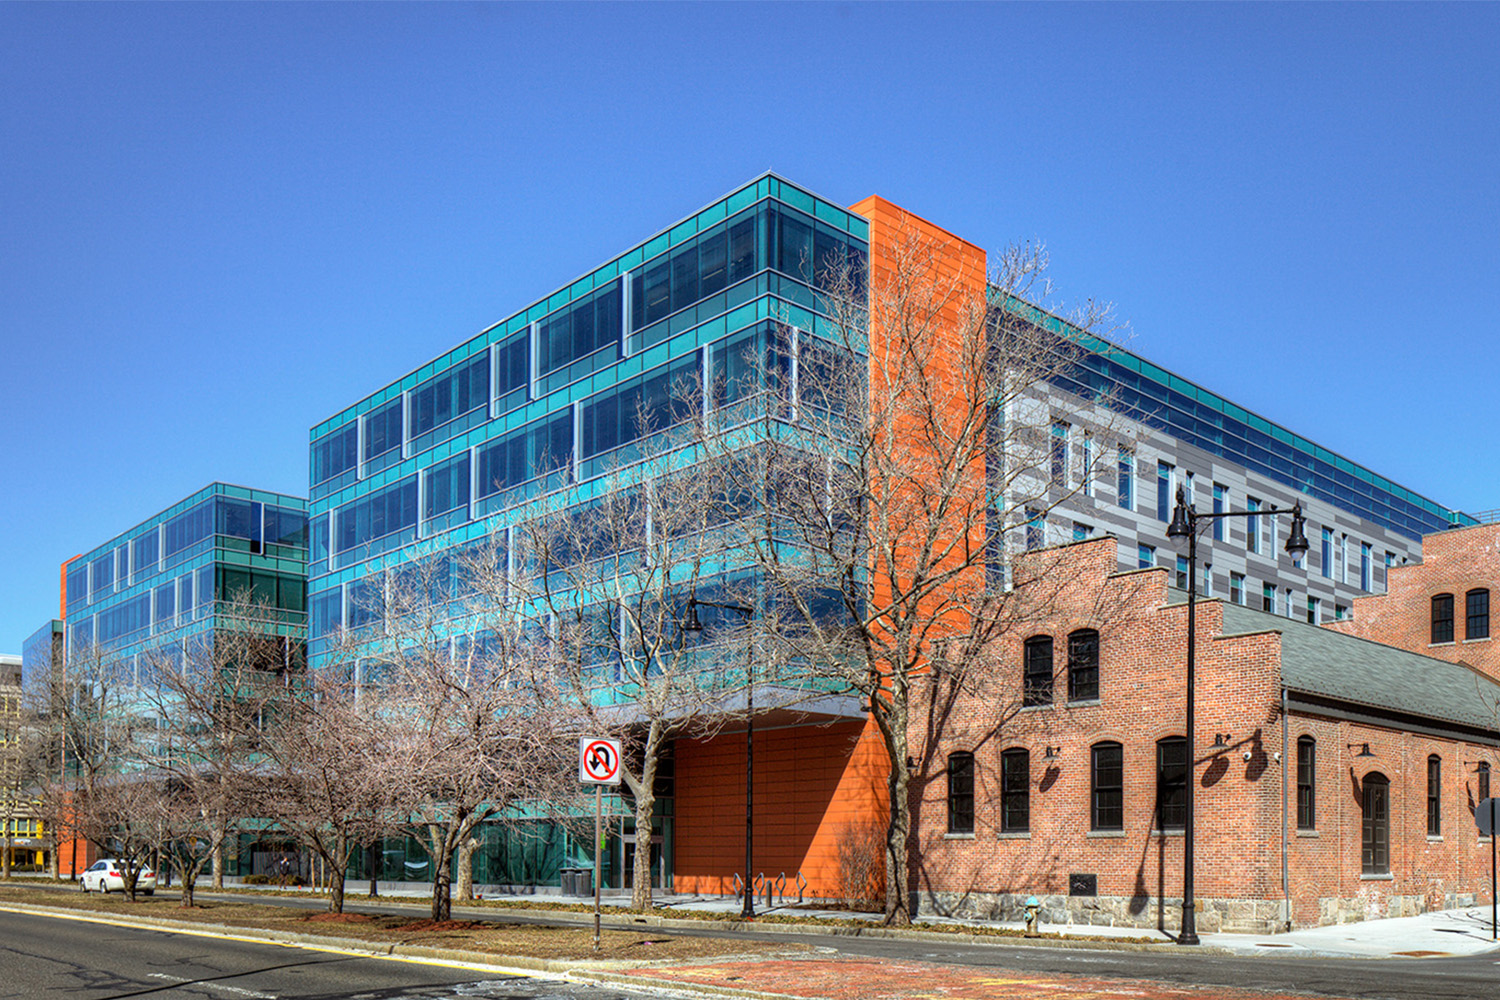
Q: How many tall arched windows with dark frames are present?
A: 11